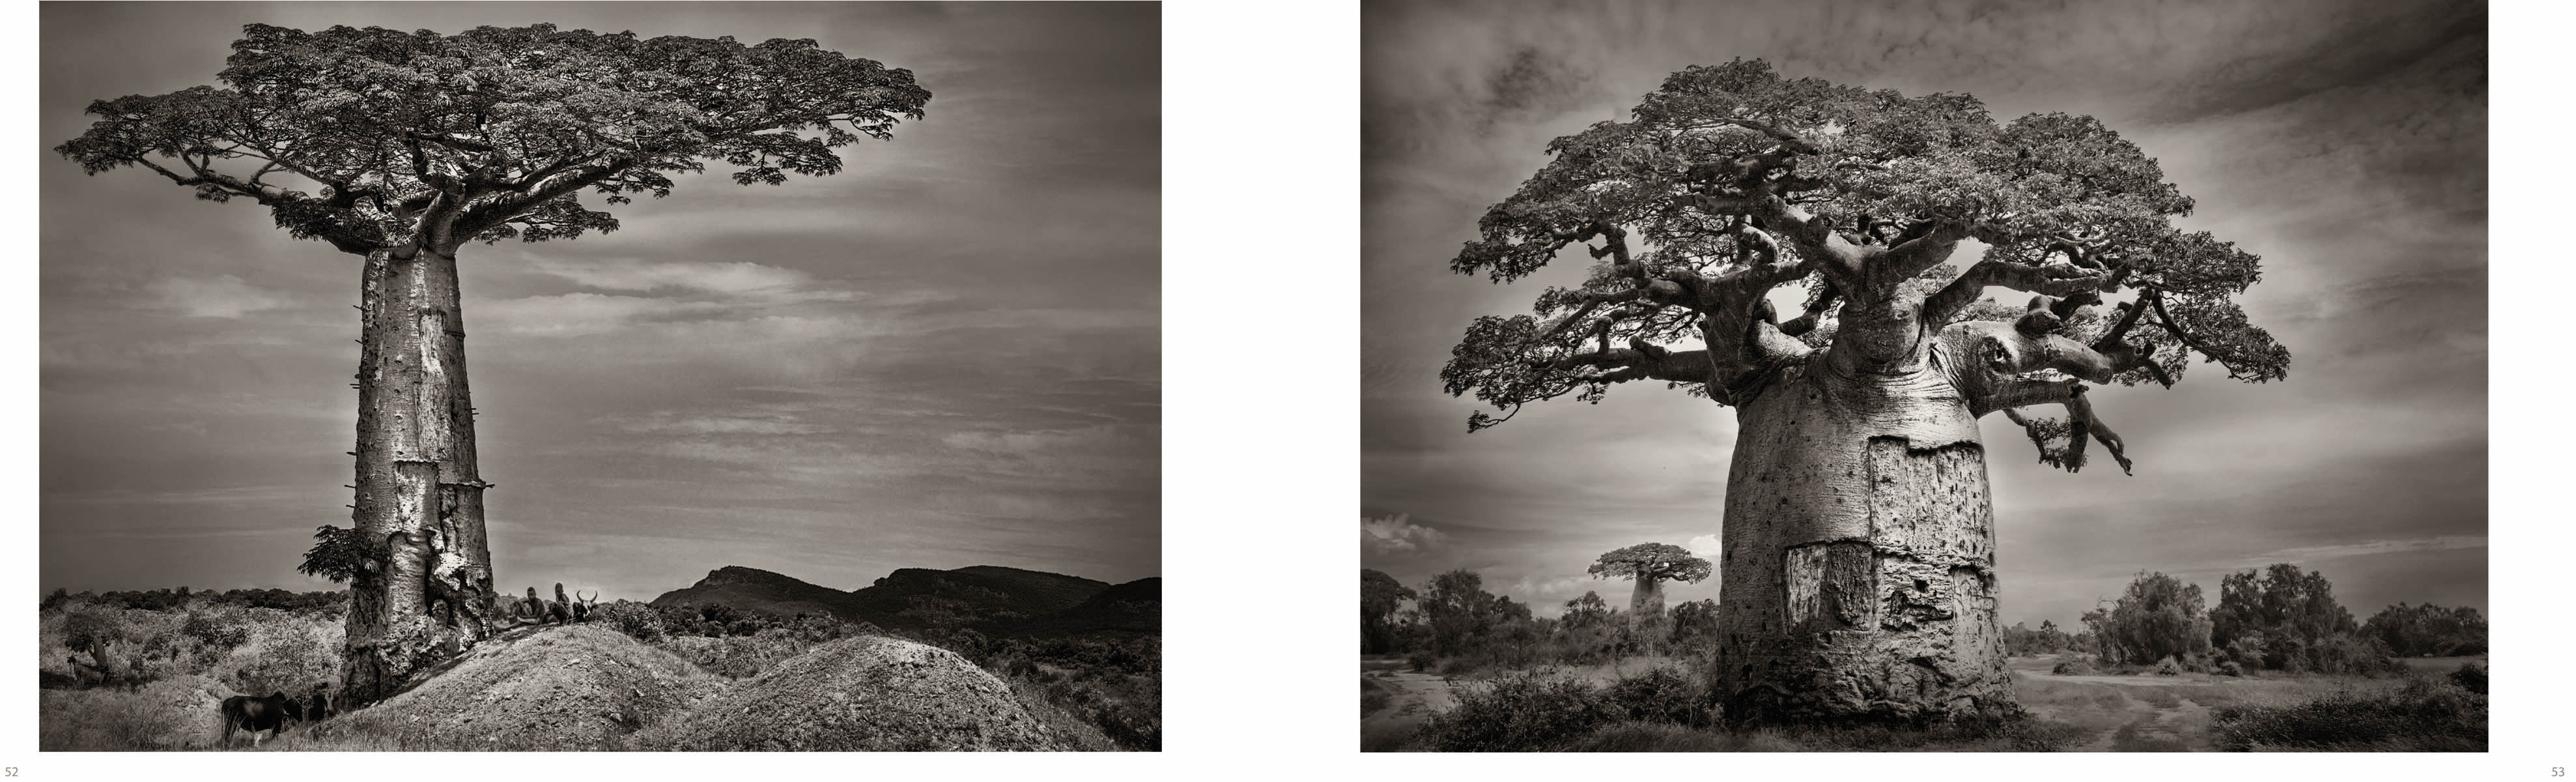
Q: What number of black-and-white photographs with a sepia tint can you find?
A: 2